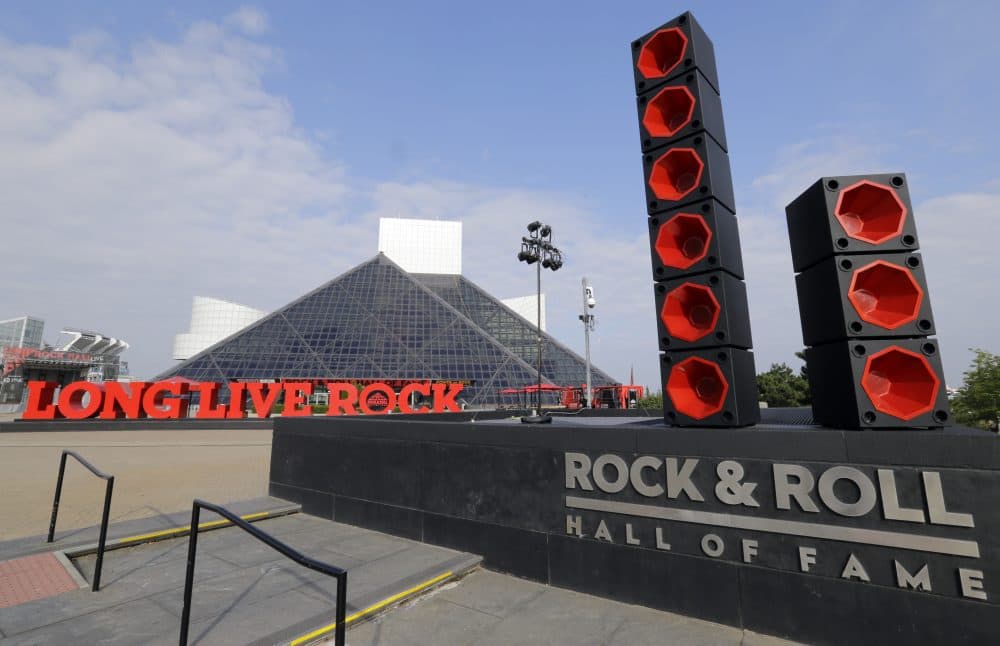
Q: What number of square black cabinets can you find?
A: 9